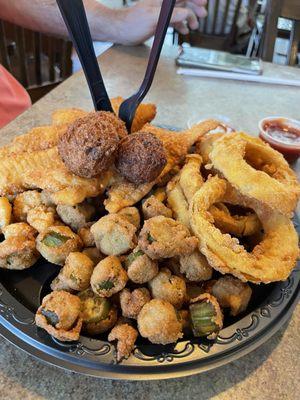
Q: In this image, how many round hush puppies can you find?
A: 2